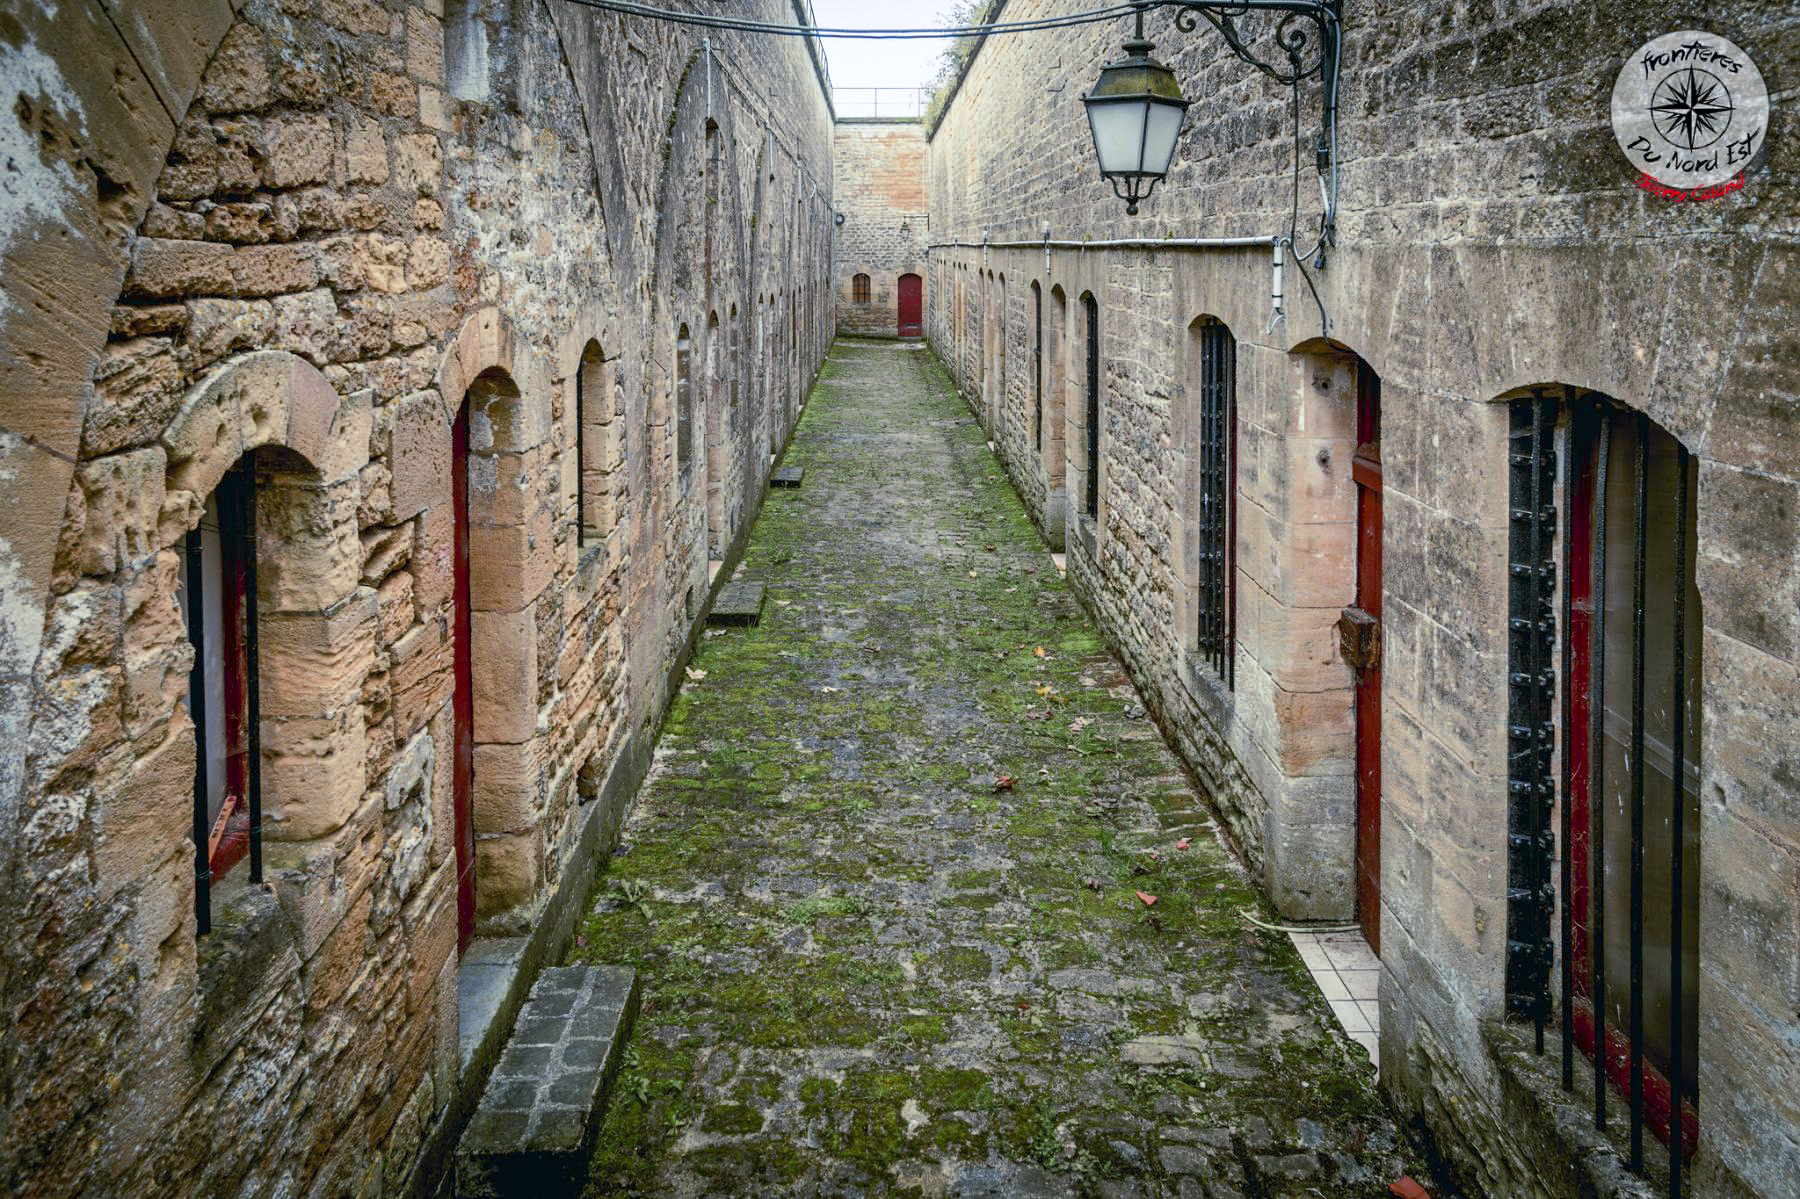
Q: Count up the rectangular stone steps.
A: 3